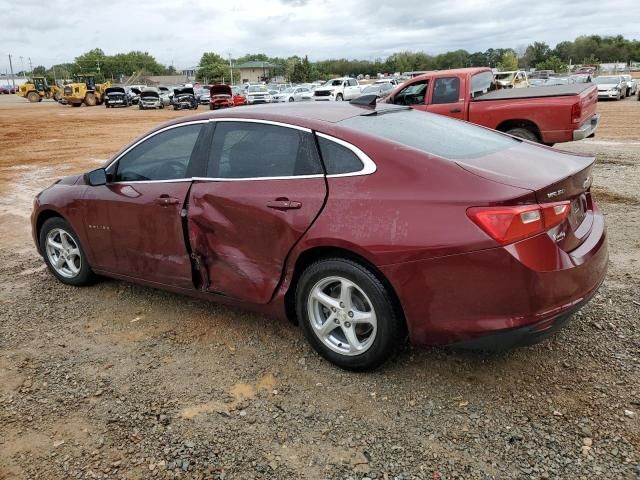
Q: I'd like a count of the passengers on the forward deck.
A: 0